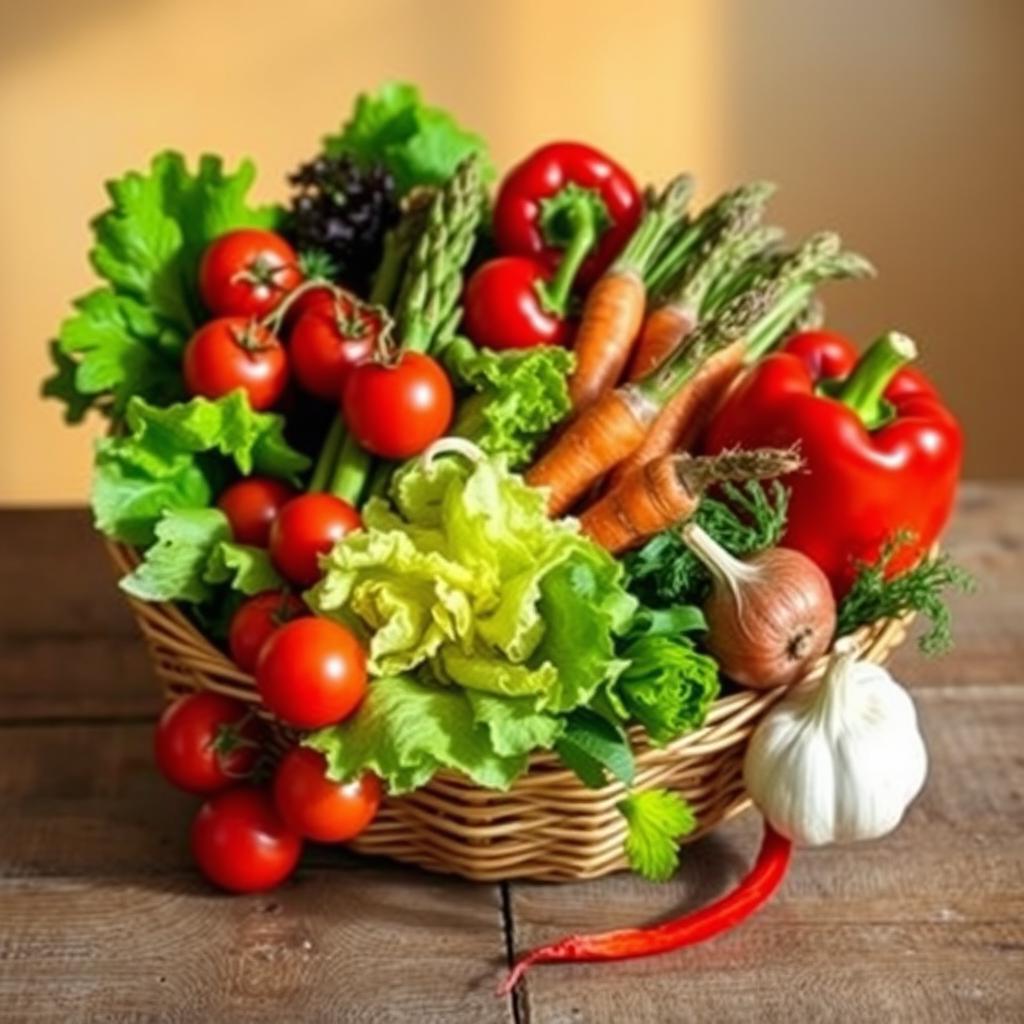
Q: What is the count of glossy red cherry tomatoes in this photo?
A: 11